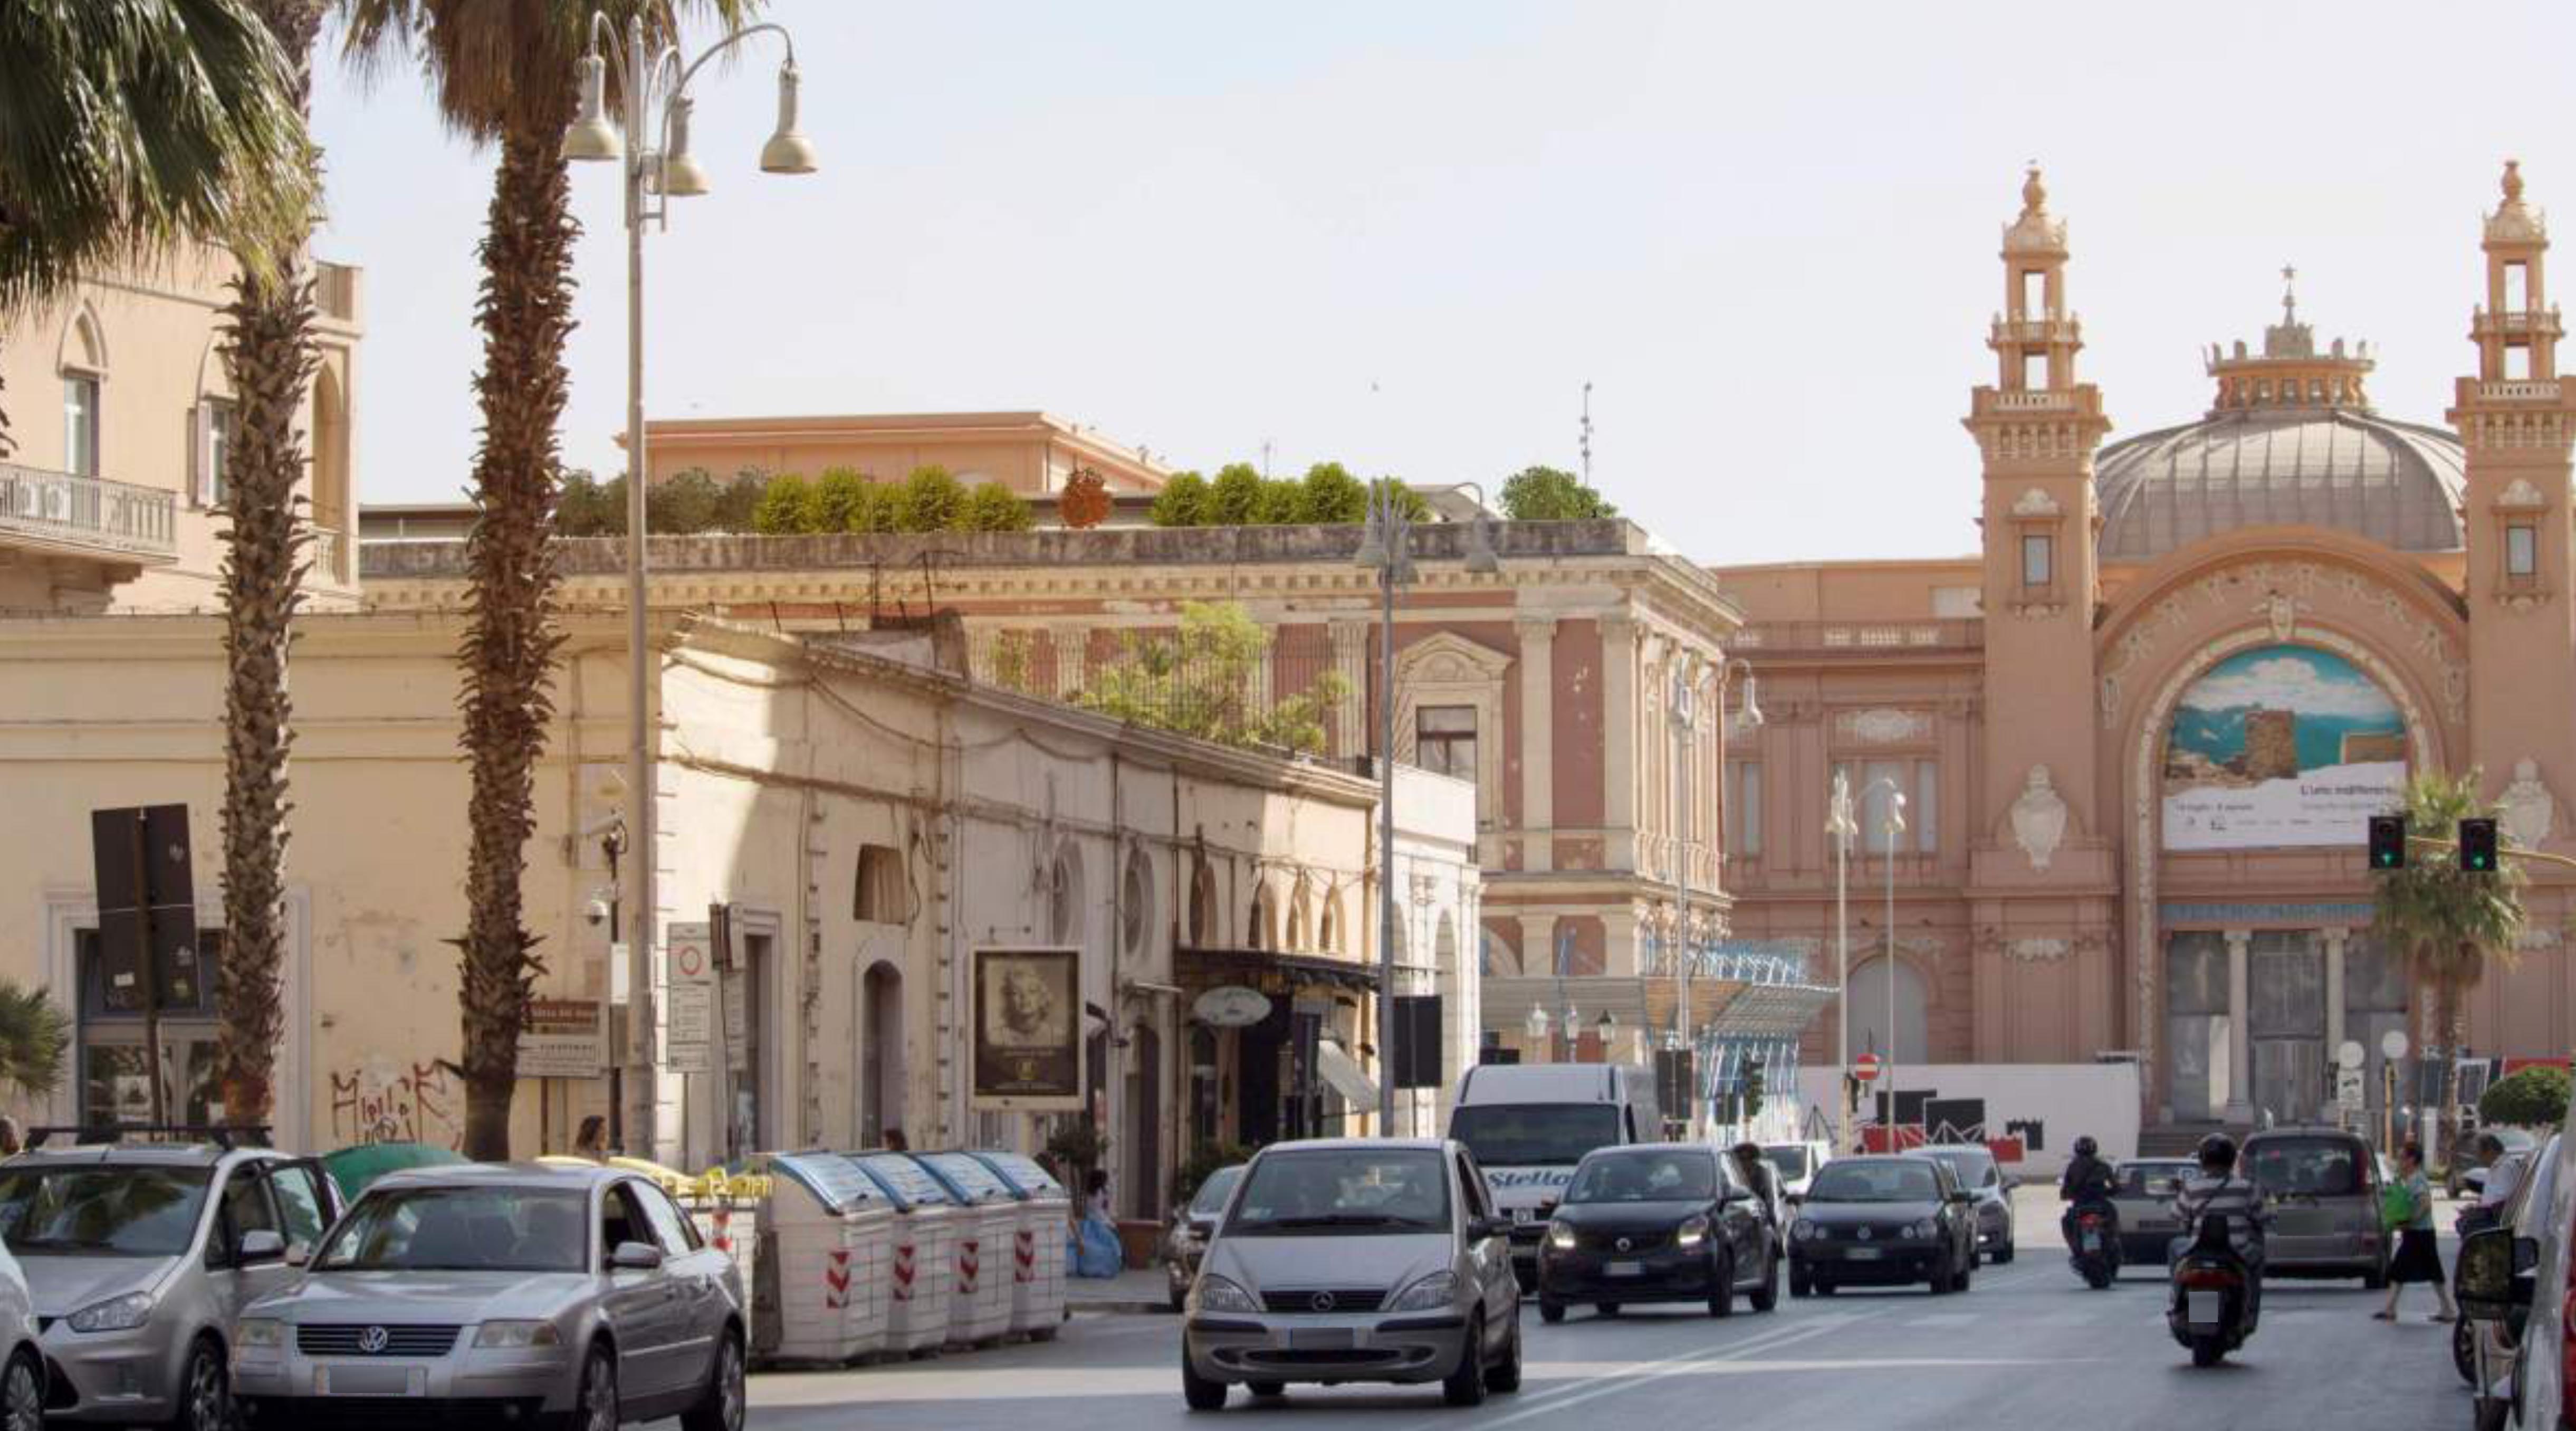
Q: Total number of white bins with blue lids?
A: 4